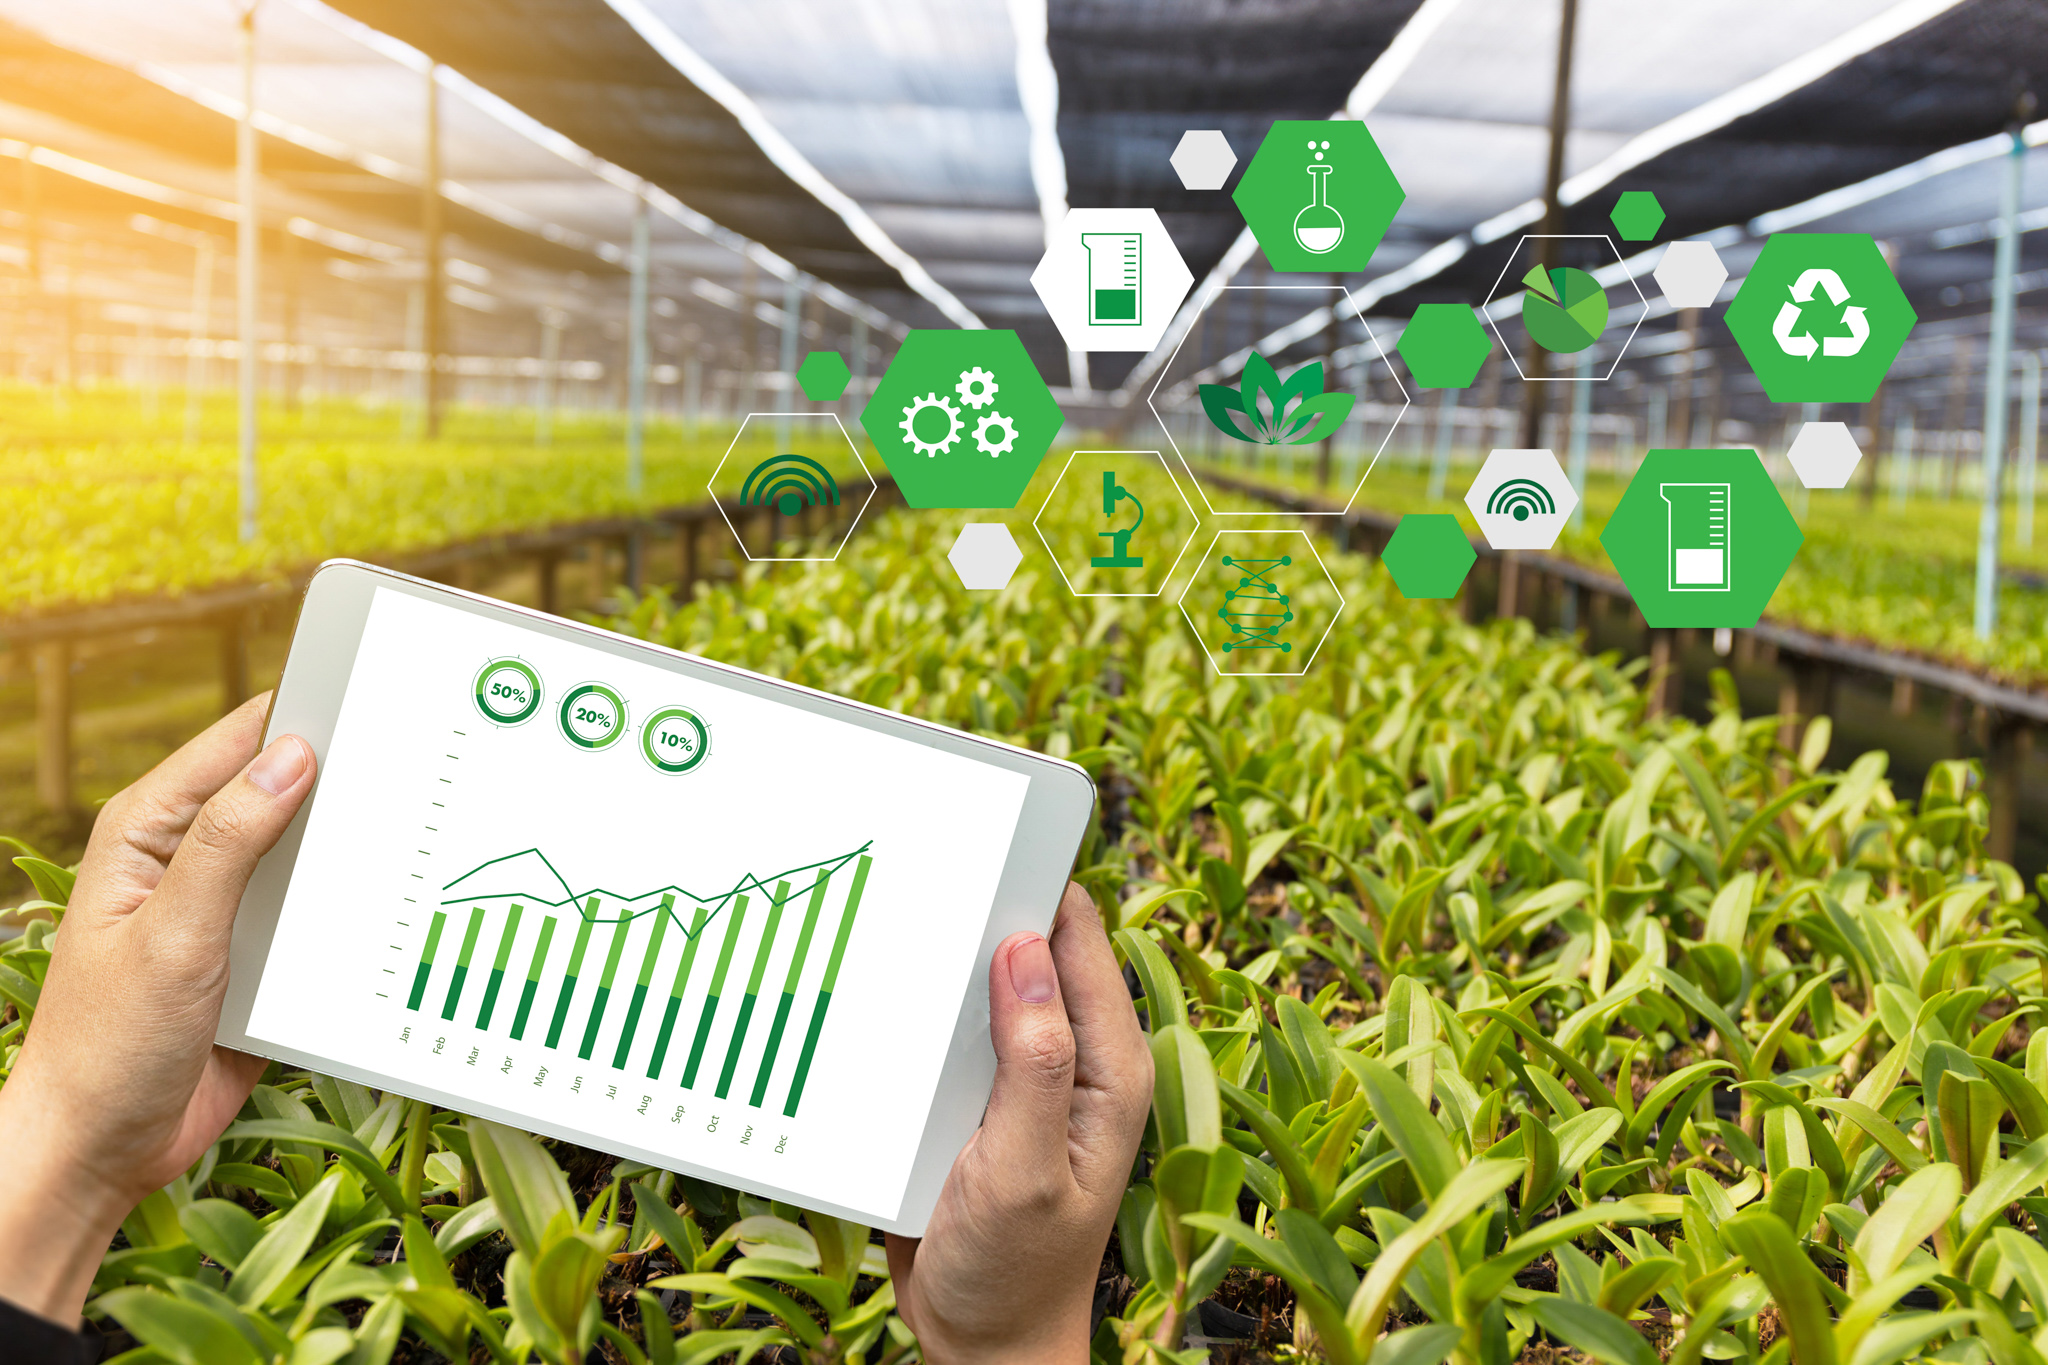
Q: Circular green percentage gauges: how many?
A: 3